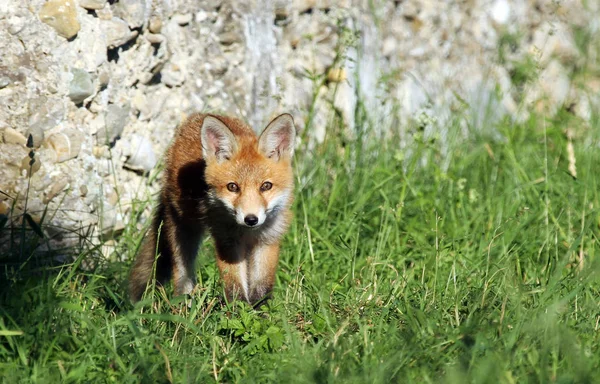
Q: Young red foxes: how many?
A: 1